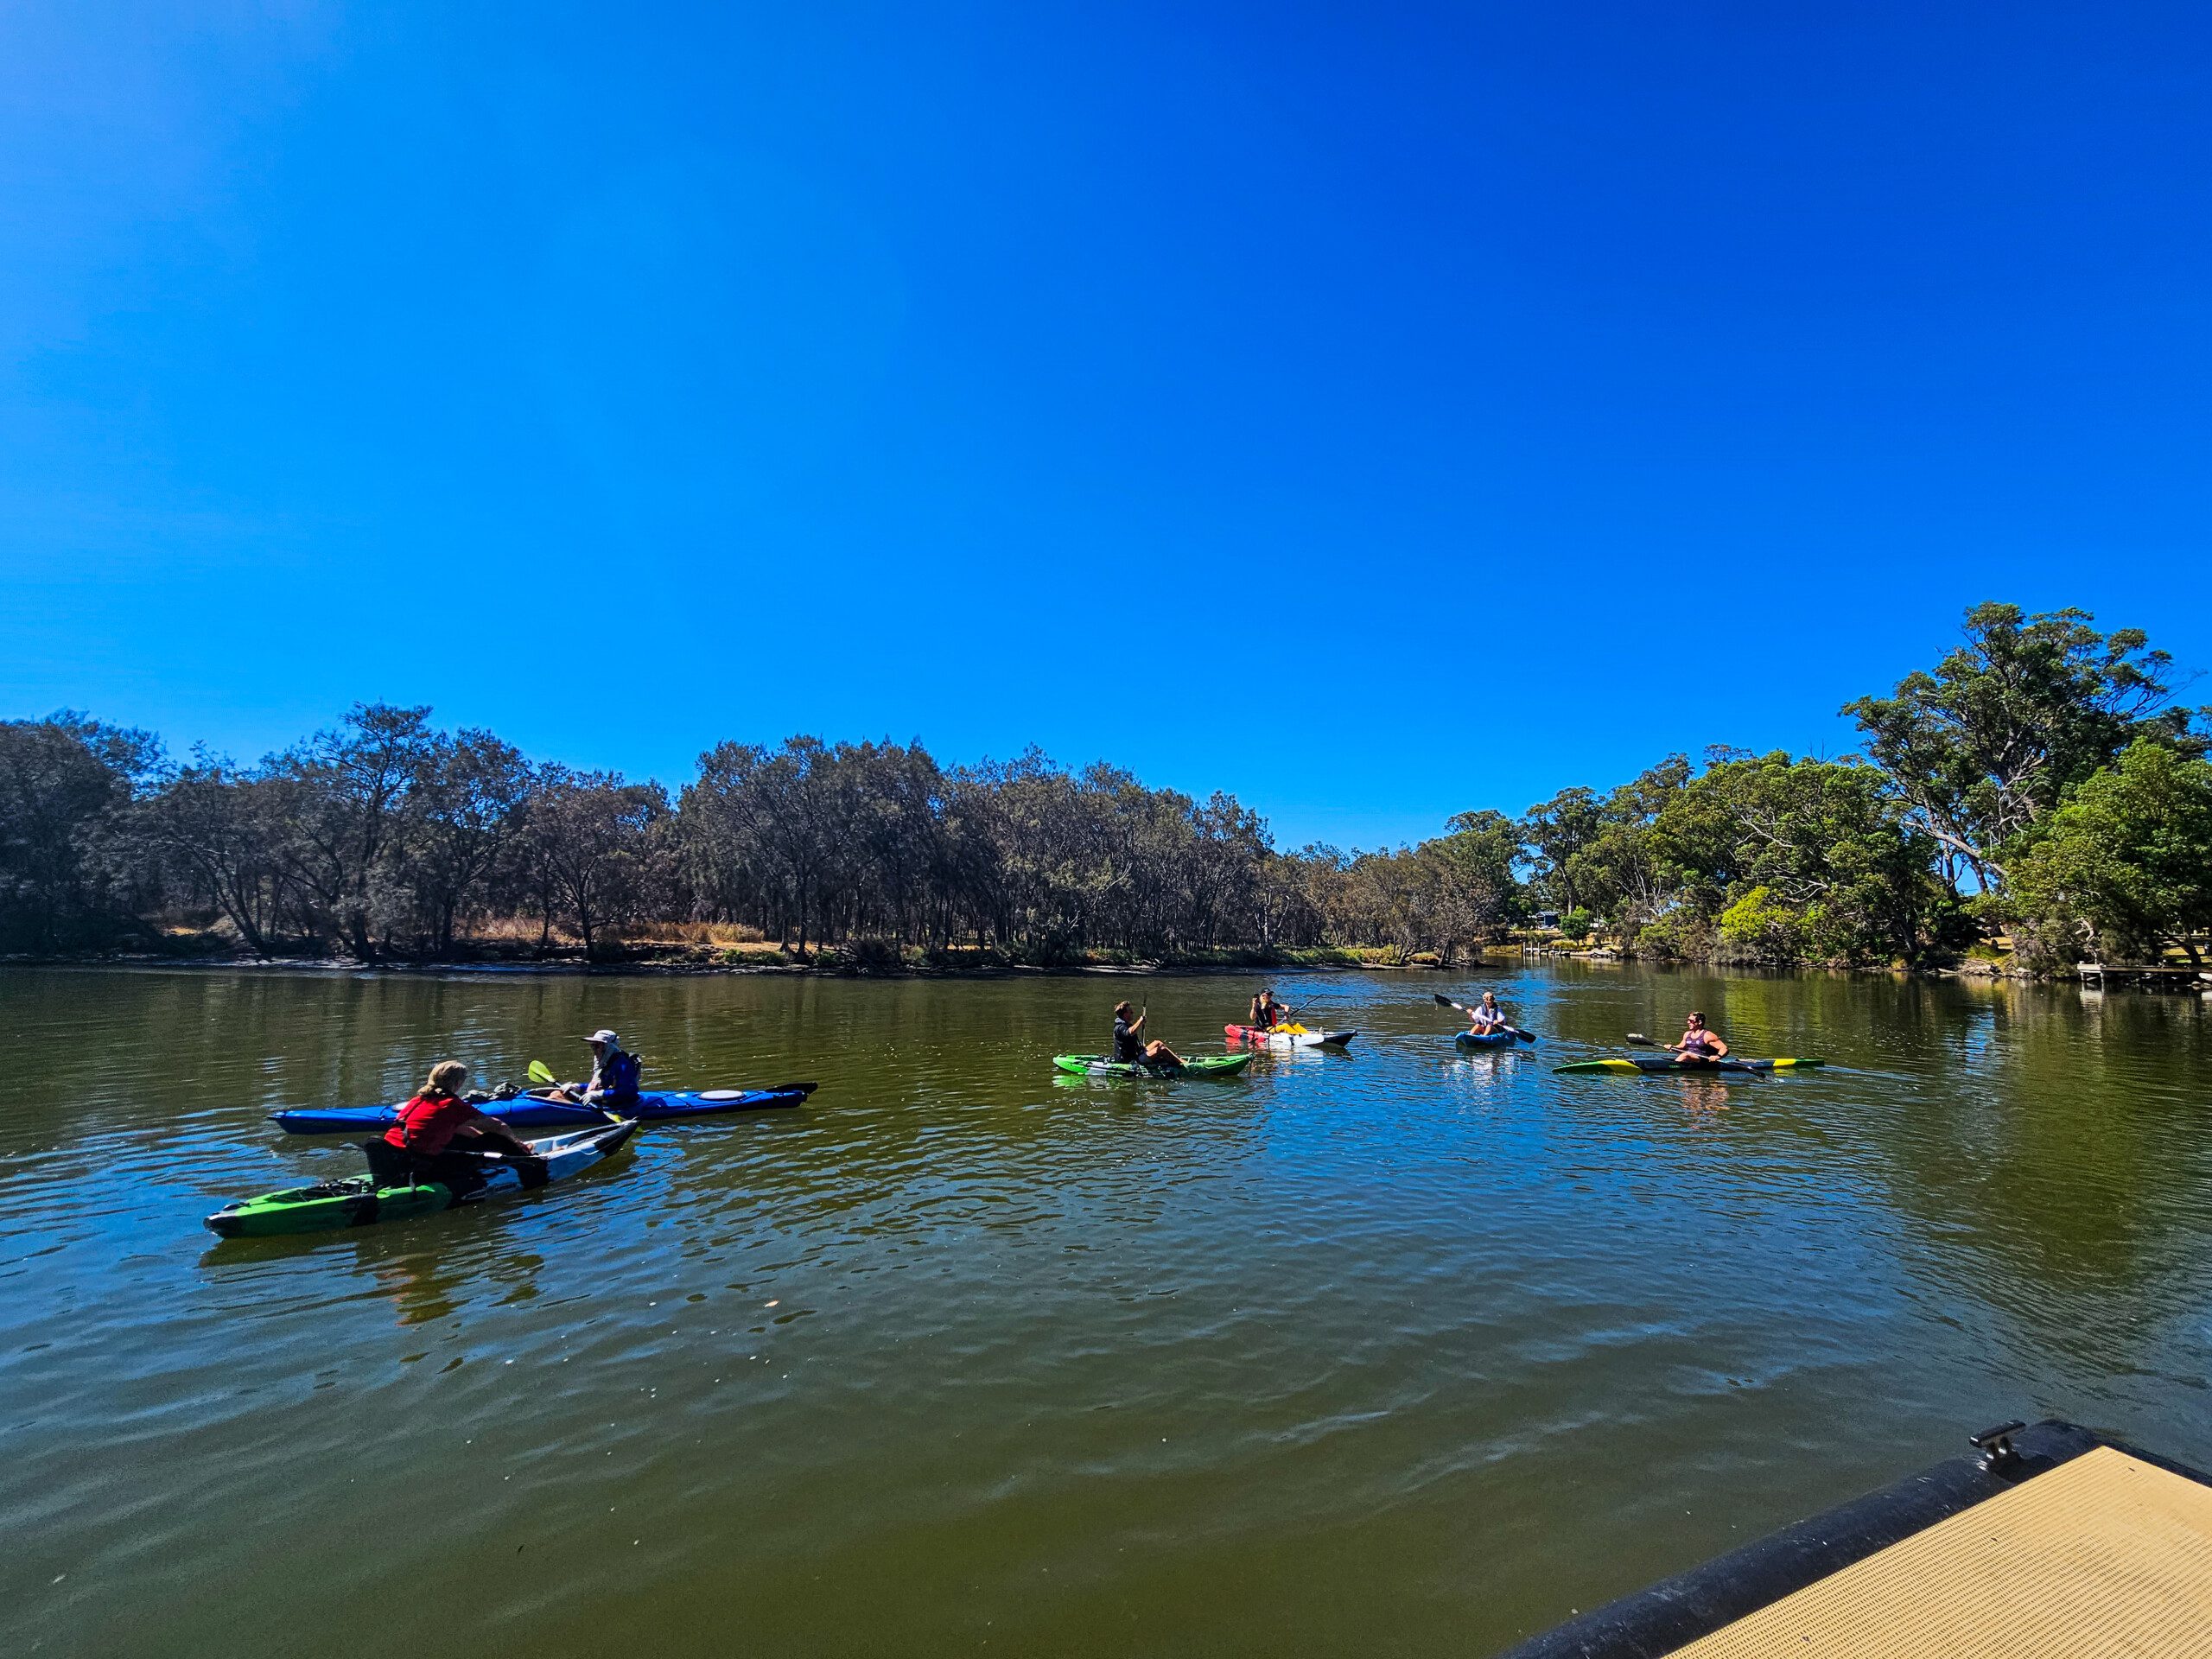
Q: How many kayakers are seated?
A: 6